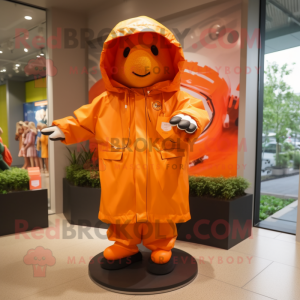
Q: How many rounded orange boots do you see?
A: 2